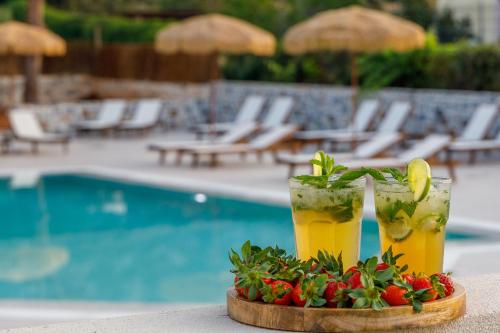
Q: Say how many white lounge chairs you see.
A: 12